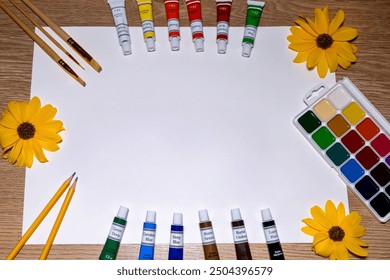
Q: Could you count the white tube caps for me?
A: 12